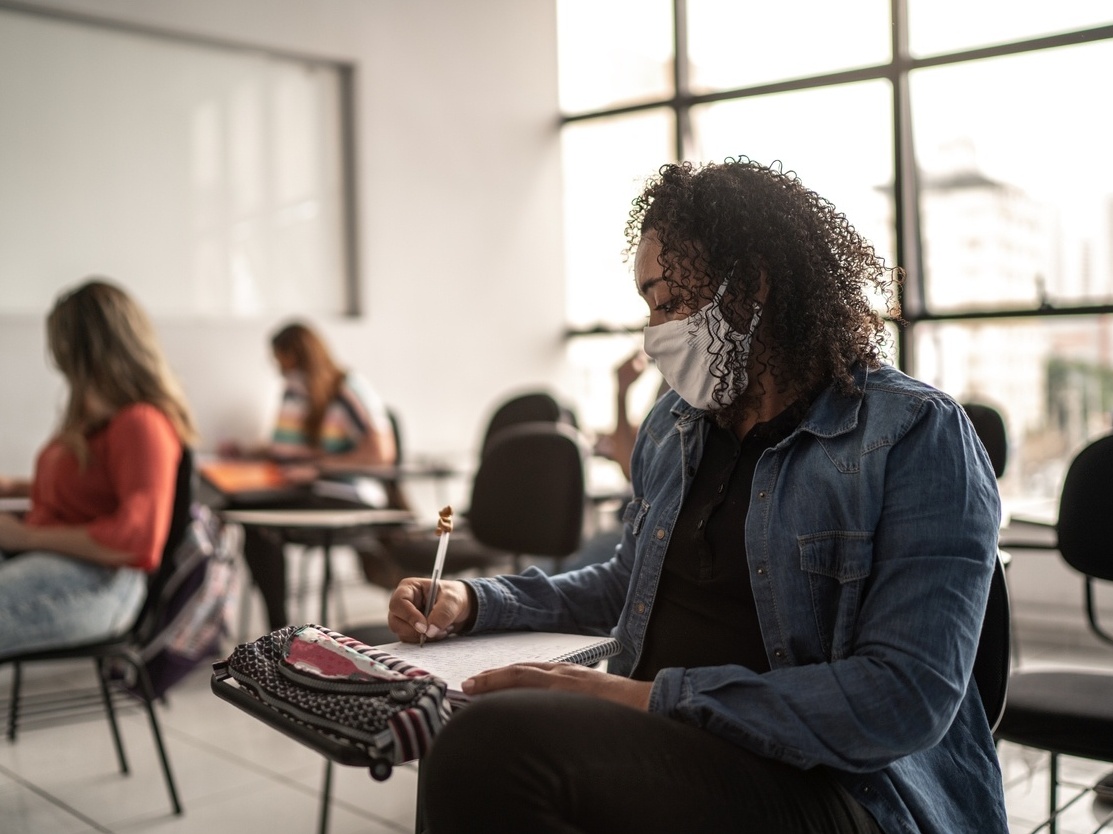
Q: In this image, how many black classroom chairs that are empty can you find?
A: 4